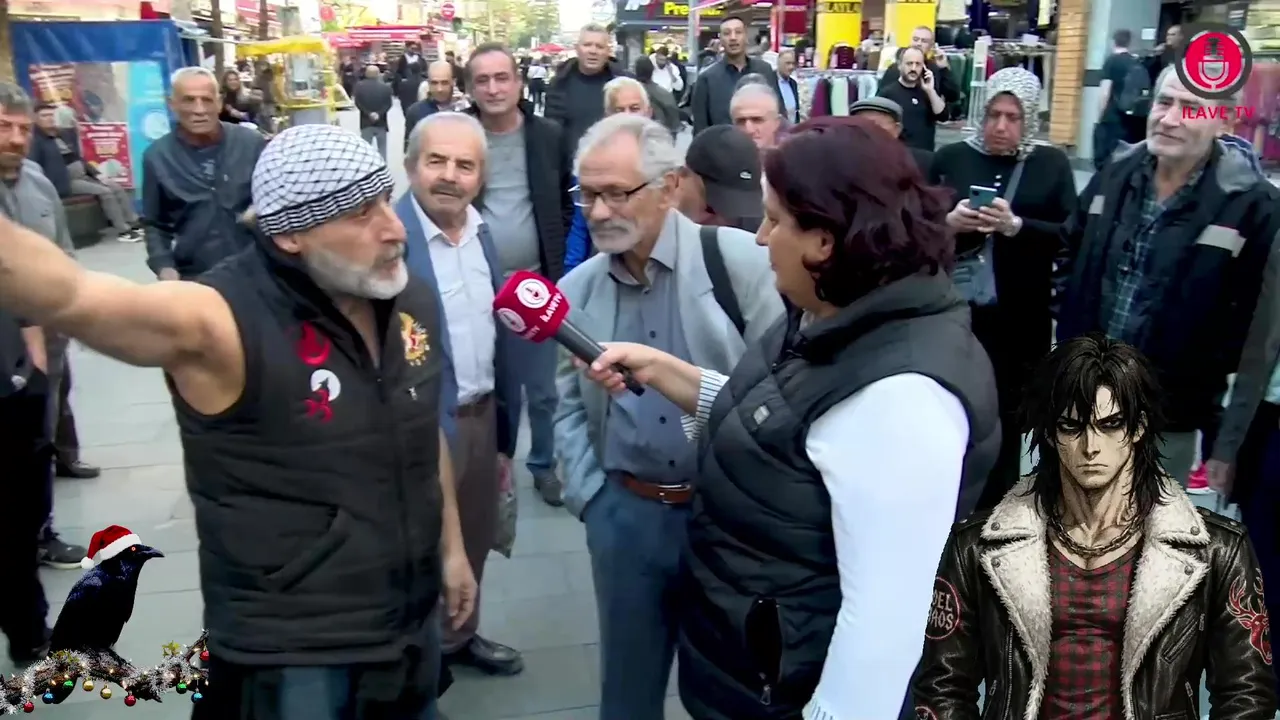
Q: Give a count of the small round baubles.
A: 9